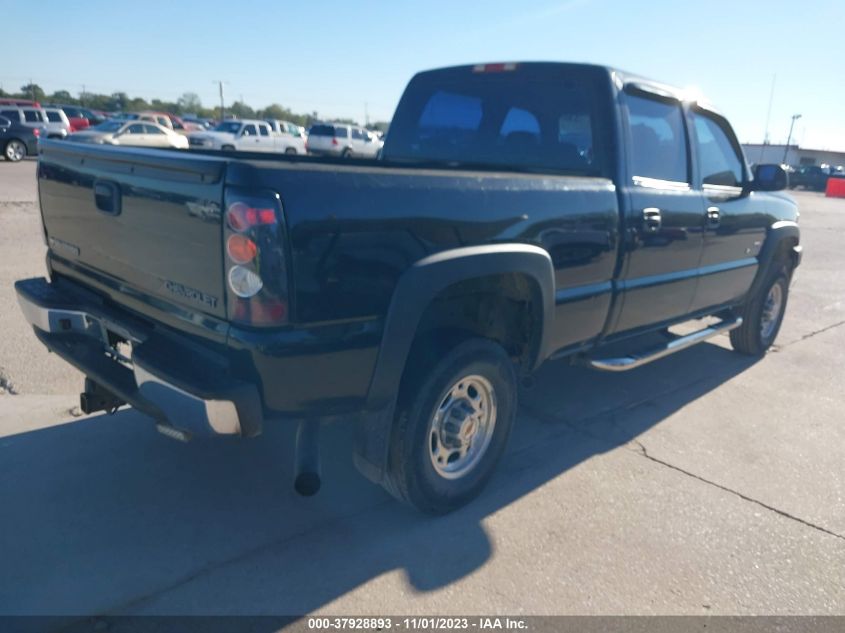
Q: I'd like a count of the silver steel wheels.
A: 2